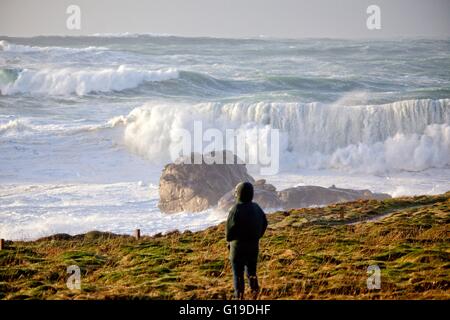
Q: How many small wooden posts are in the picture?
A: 2